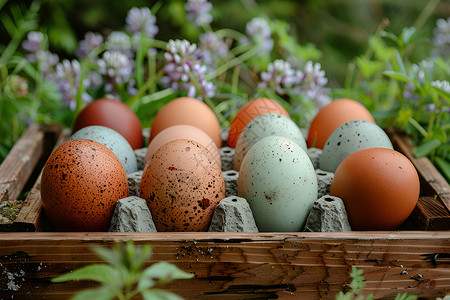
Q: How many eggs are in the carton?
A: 12